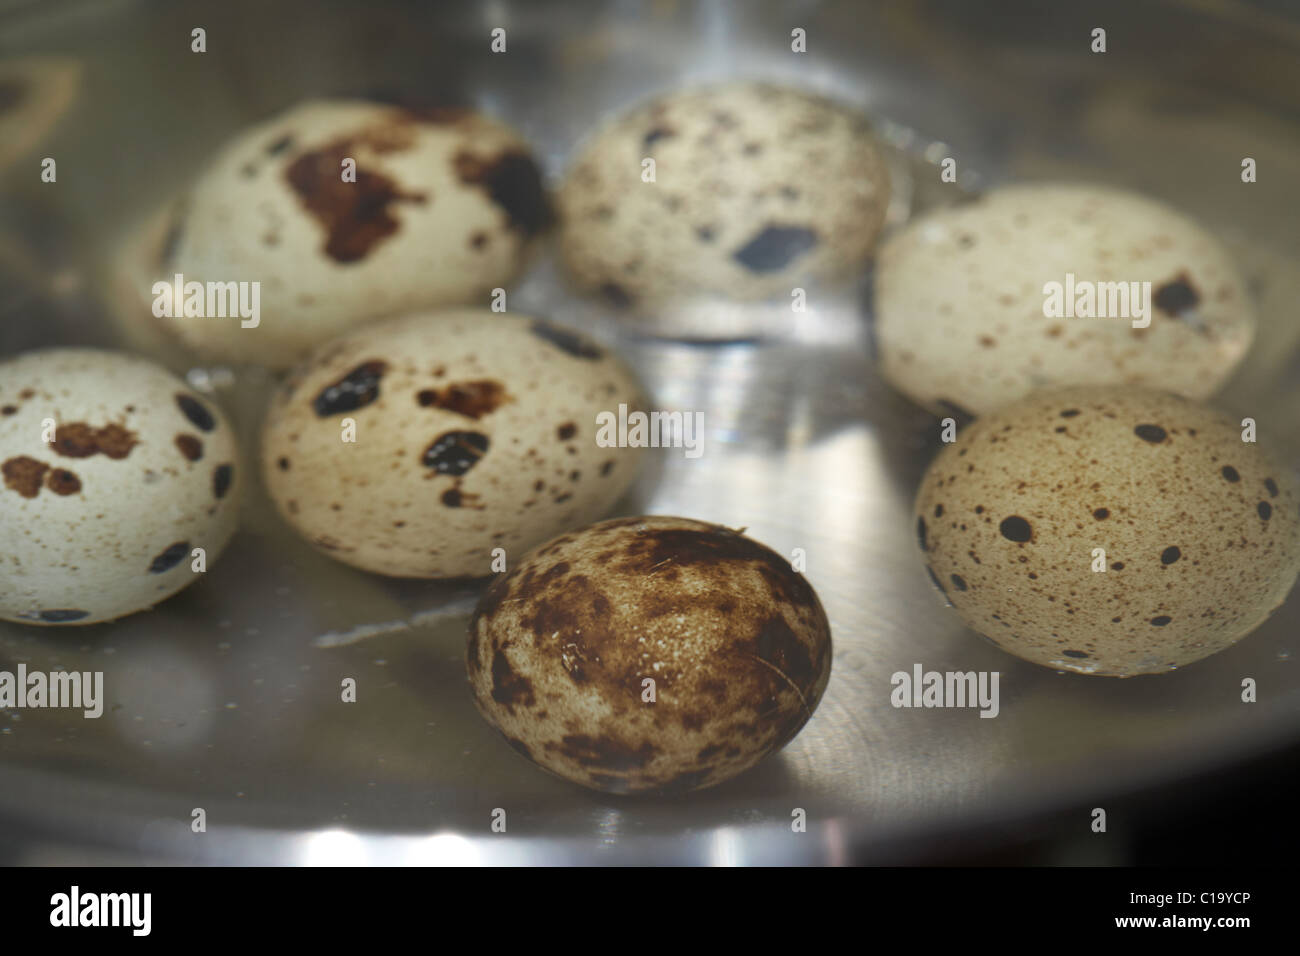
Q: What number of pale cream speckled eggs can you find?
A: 6